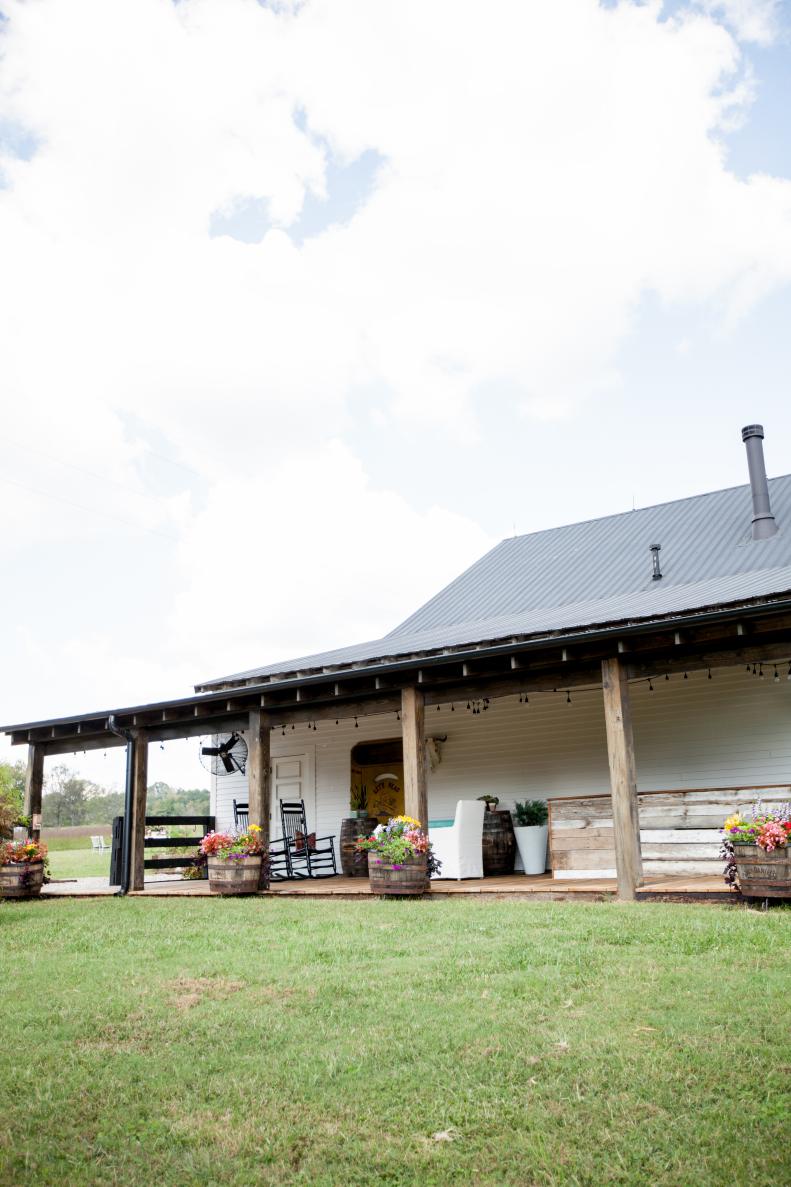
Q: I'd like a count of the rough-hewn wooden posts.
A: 5